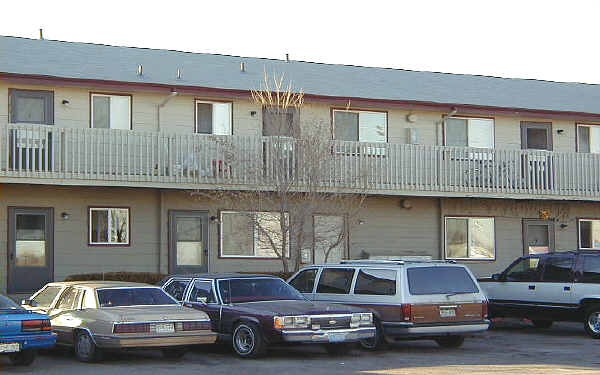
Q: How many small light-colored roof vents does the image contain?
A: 3